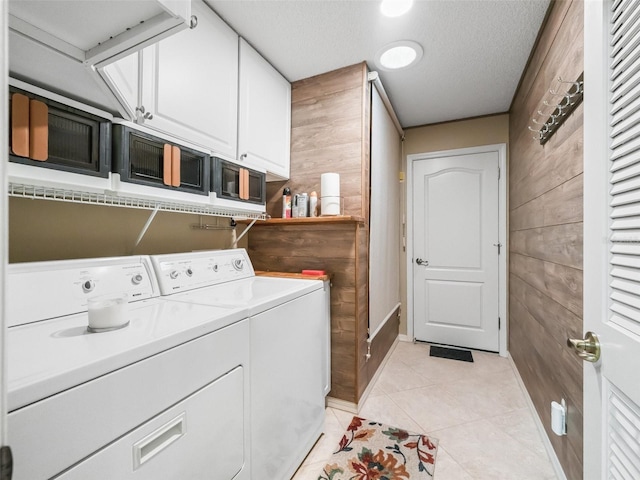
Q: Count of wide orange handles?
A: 6